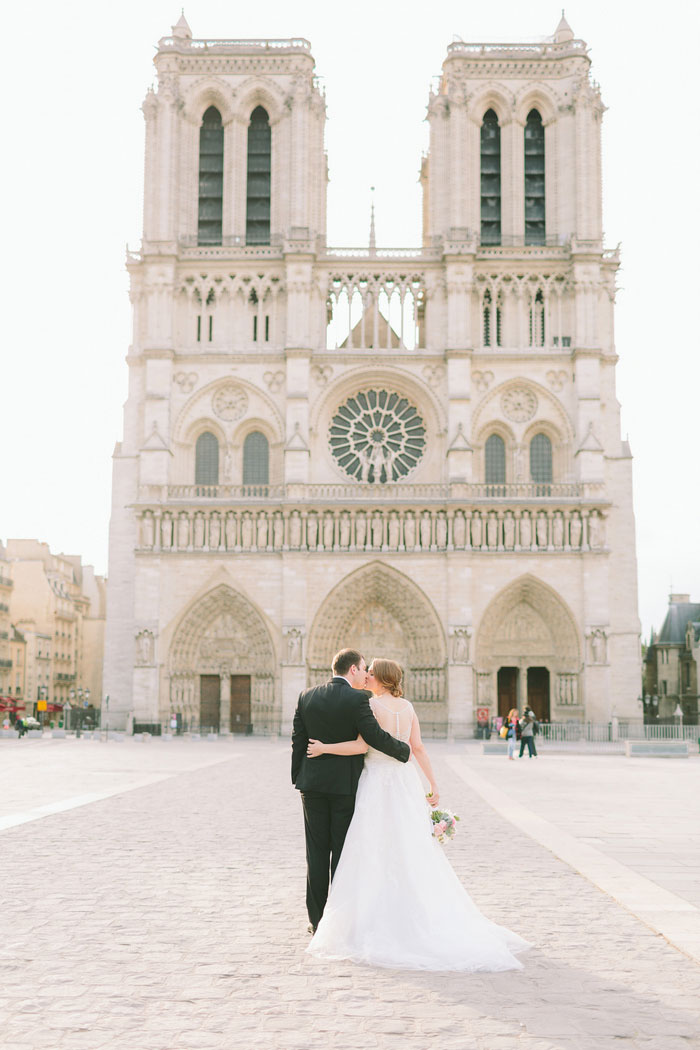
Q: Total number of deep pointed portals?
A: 3